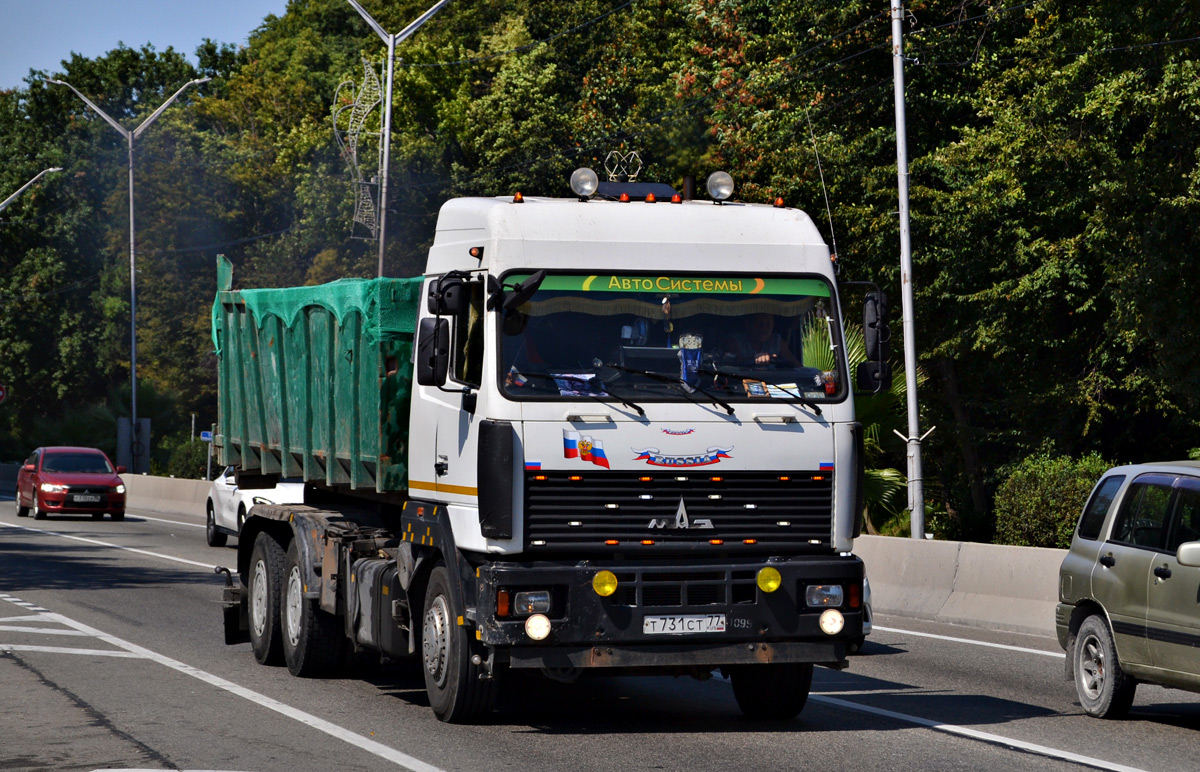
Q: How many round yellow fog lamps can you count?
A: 2